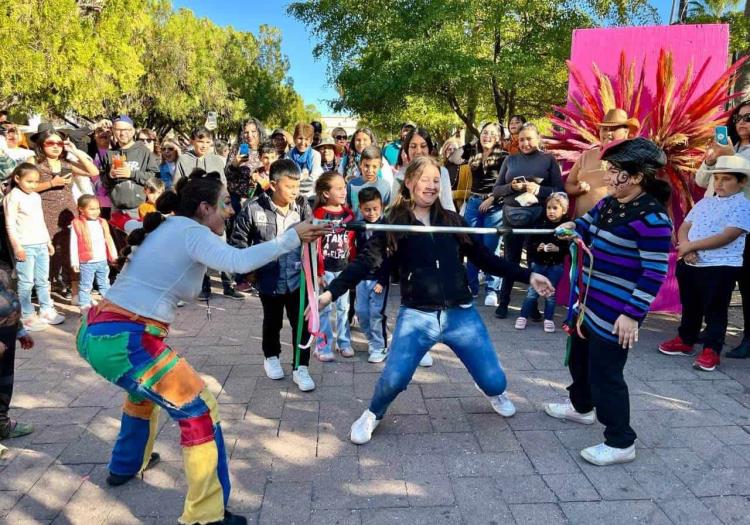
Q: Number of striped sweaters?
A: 1